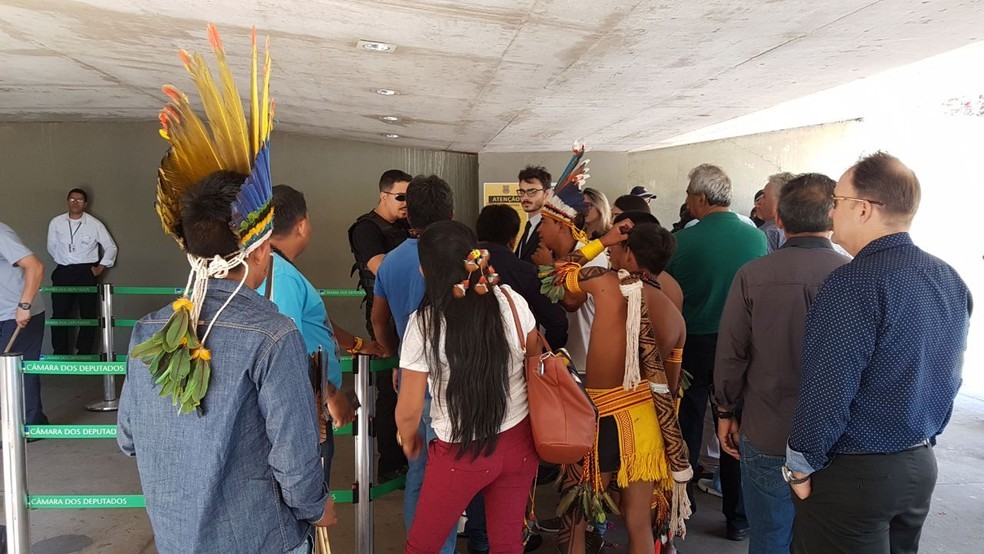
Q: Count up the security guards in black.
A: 1